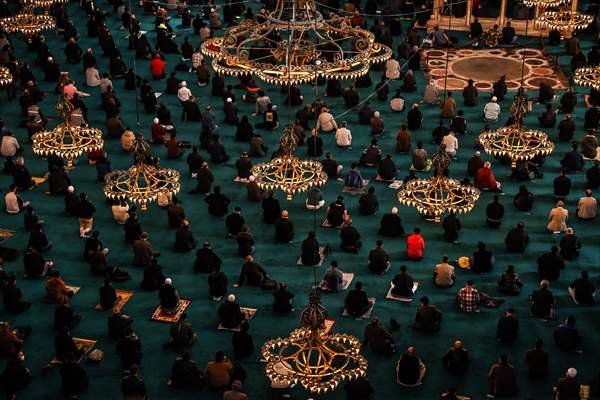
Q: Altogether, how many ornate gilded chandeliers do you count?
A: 13